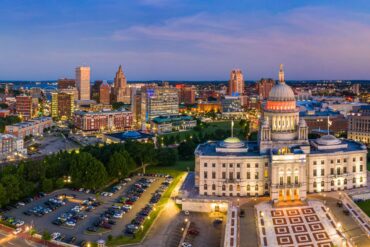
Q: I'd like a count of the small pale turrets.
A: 2